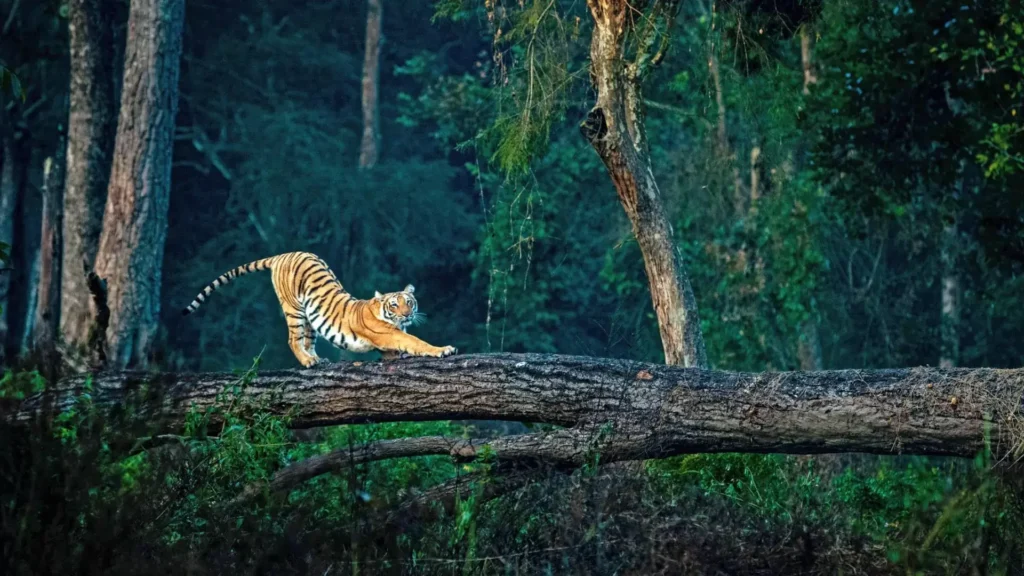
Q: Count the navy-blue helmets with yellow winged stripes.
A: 0